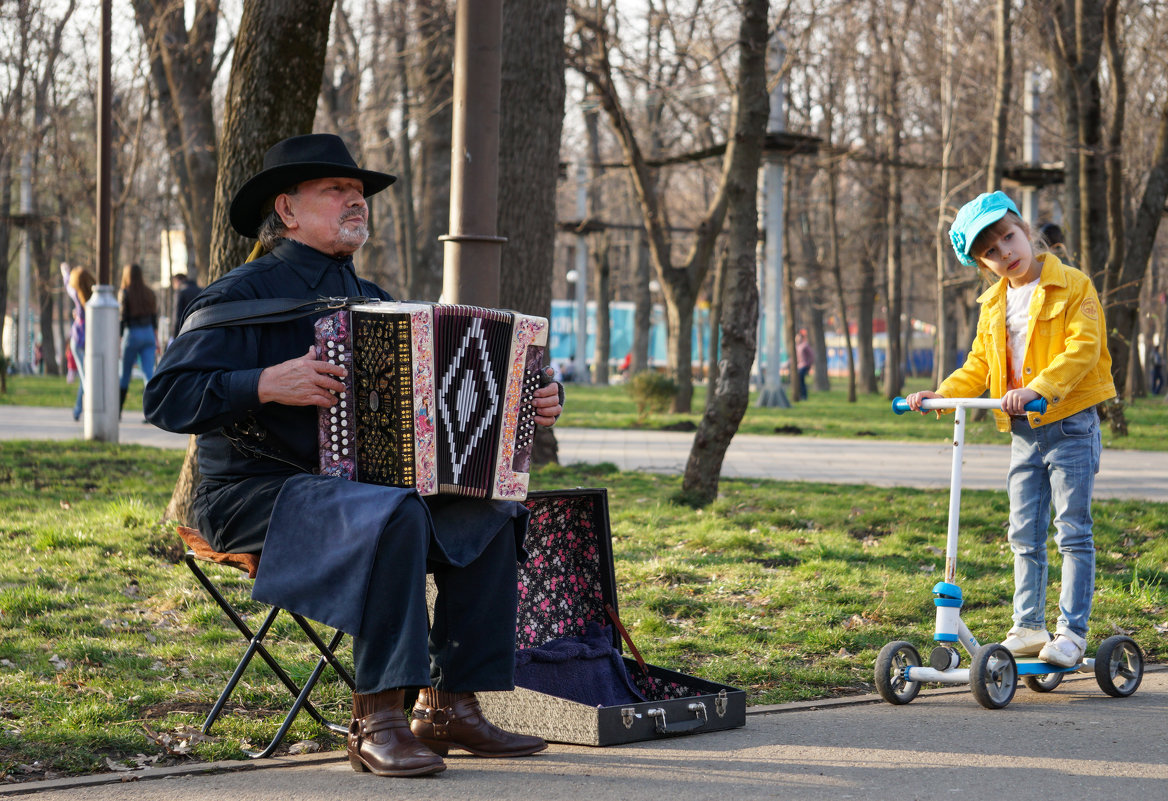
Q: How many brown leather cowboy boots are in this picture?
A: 2